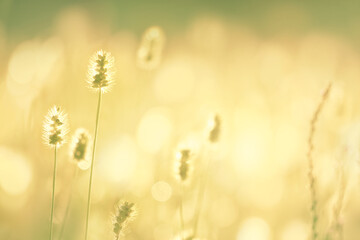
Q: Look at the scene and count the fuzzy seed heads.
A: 7